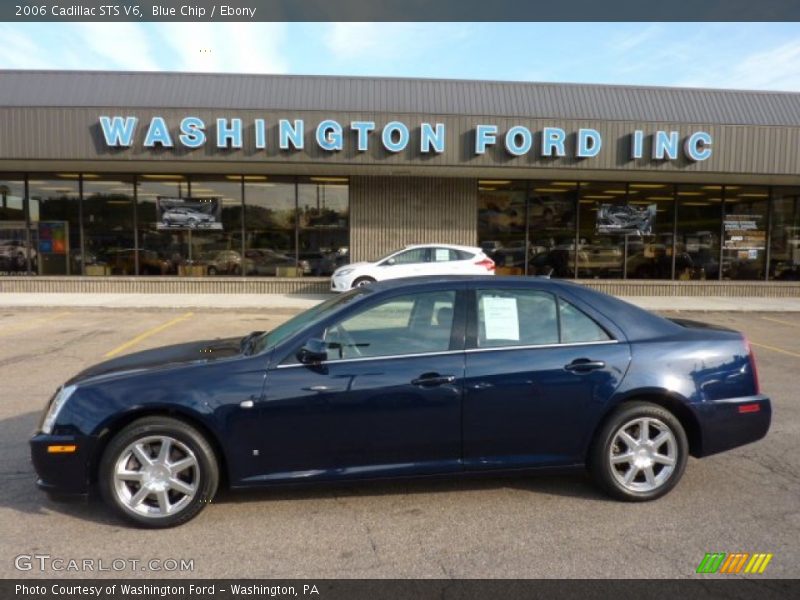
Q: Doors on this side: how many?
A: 2